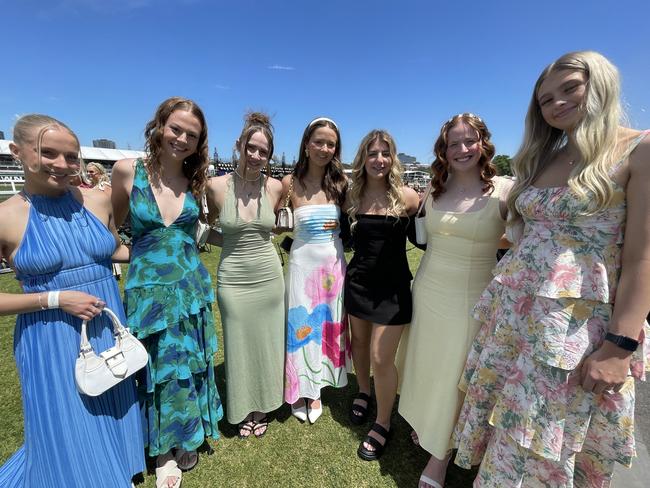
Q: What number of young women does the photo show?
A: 7